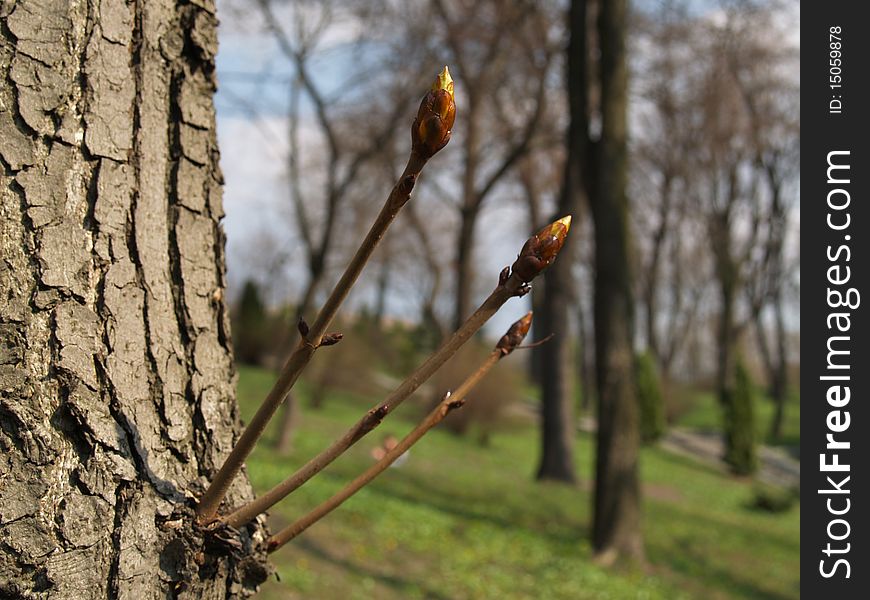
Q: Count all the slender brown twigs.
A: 3